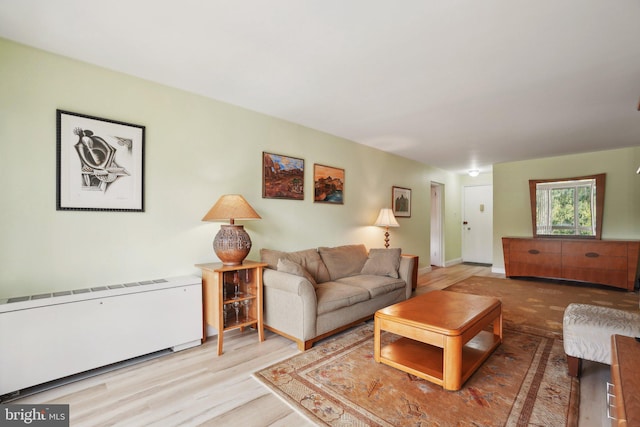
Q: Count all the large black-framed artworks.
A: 1